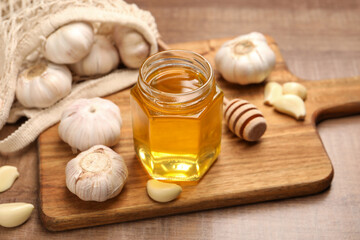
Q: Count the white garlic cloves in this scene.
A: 6